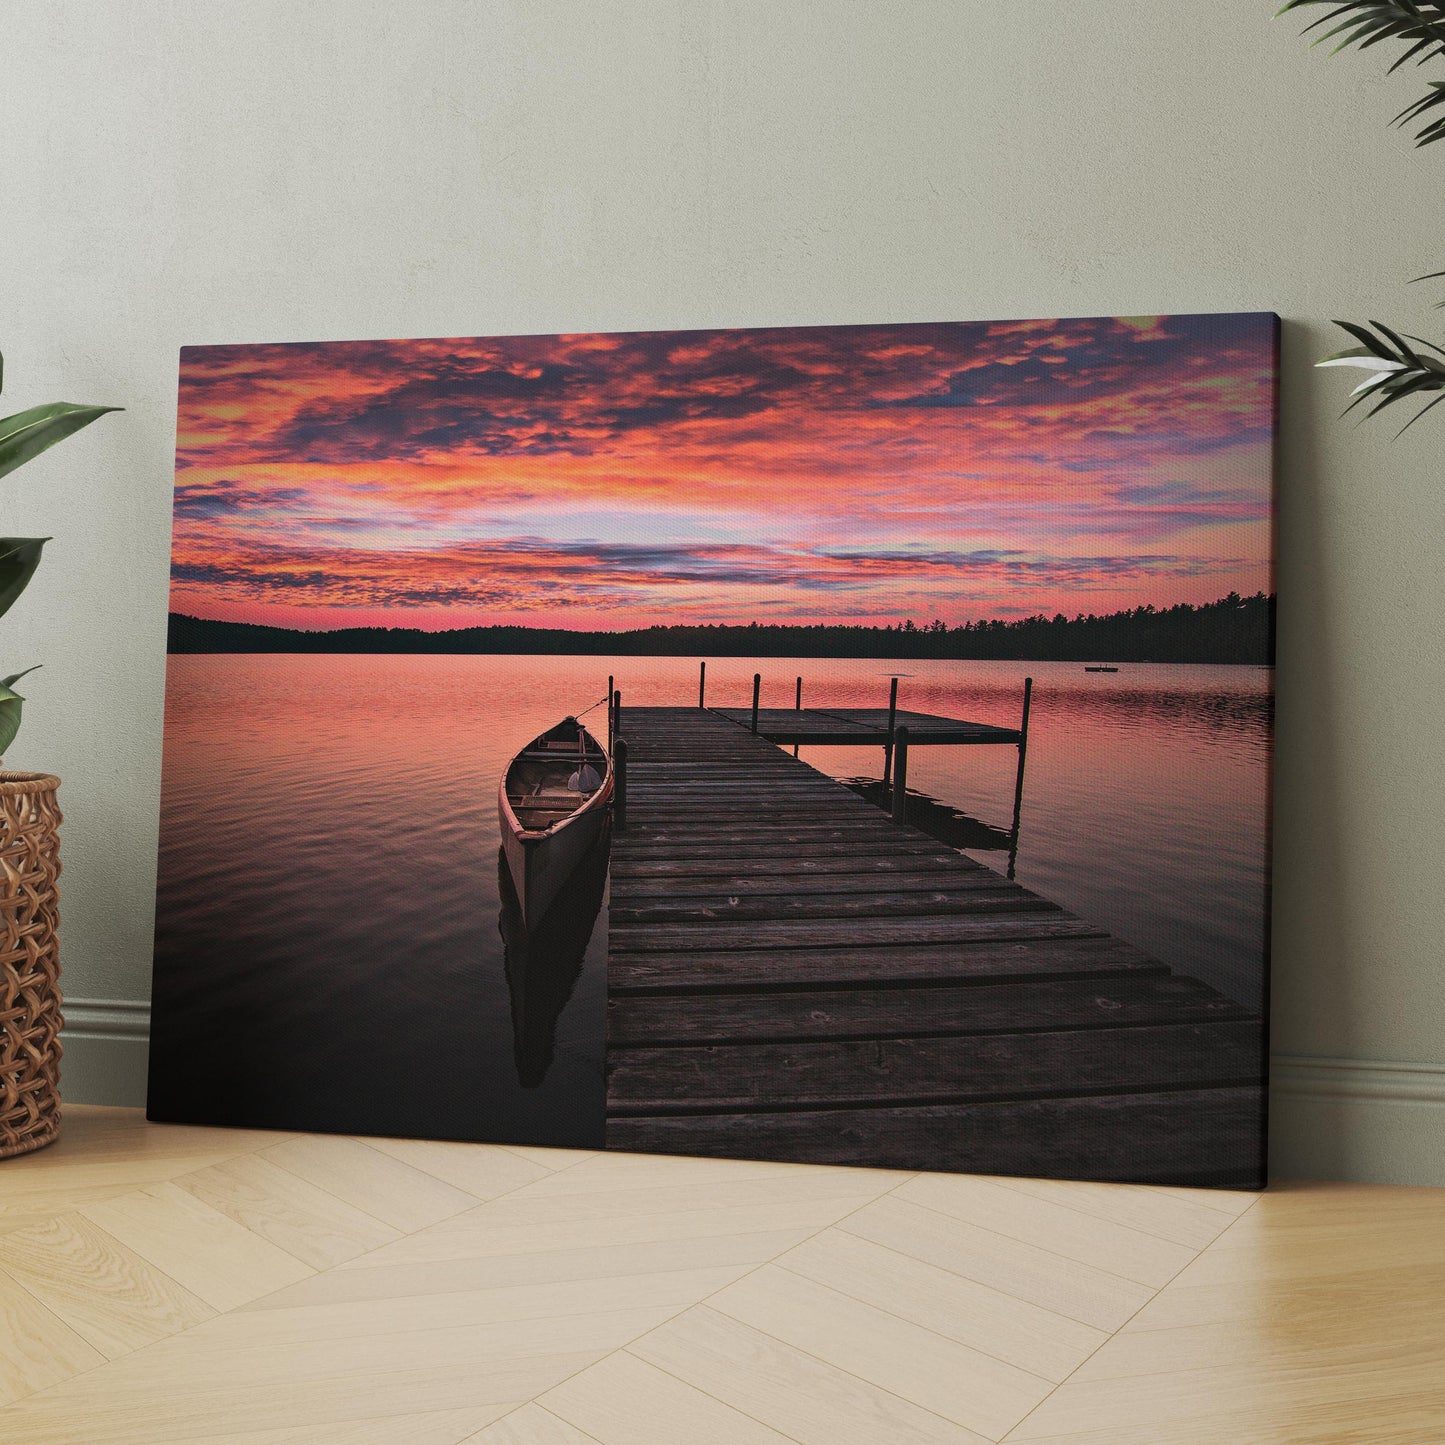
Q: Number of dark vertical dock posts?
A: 9